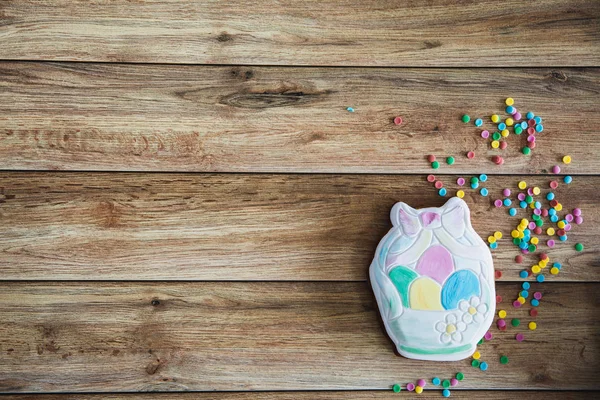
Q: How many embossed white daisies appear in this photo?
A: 2